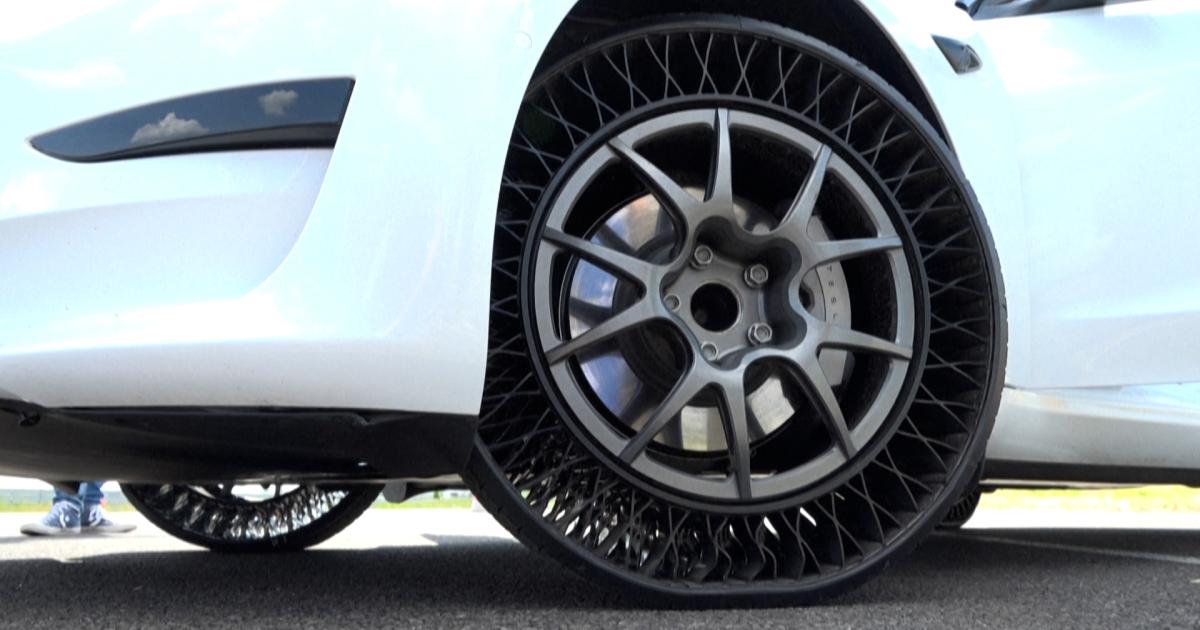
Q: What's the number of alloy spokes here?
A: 10